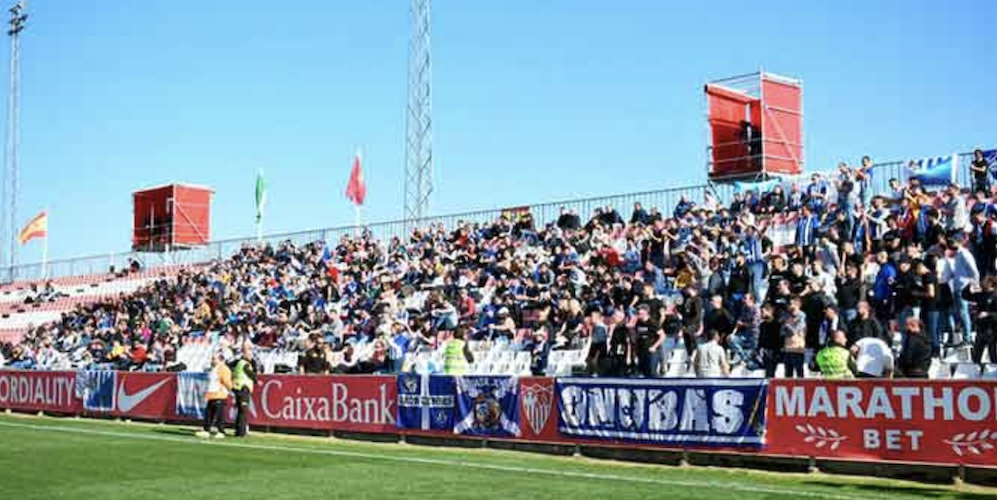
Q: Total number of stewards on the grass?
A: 2